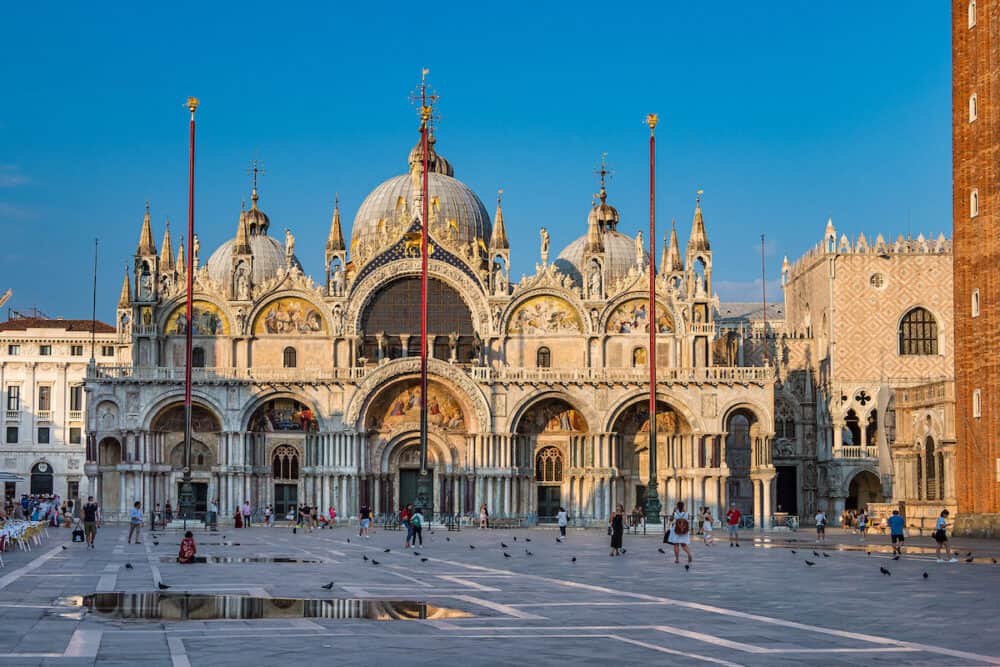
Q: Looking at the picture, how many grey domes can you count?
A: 3